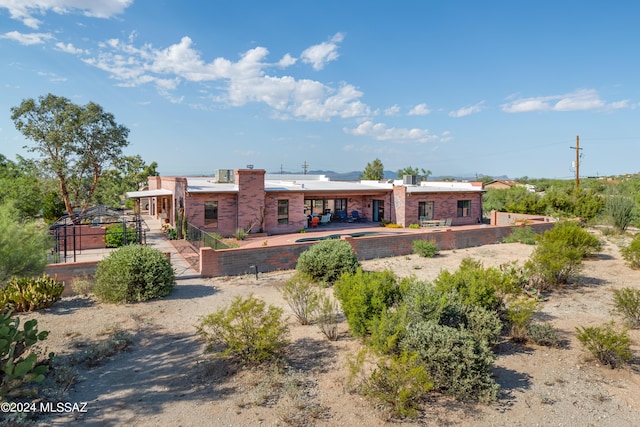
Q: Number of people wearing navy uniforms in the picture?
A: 0